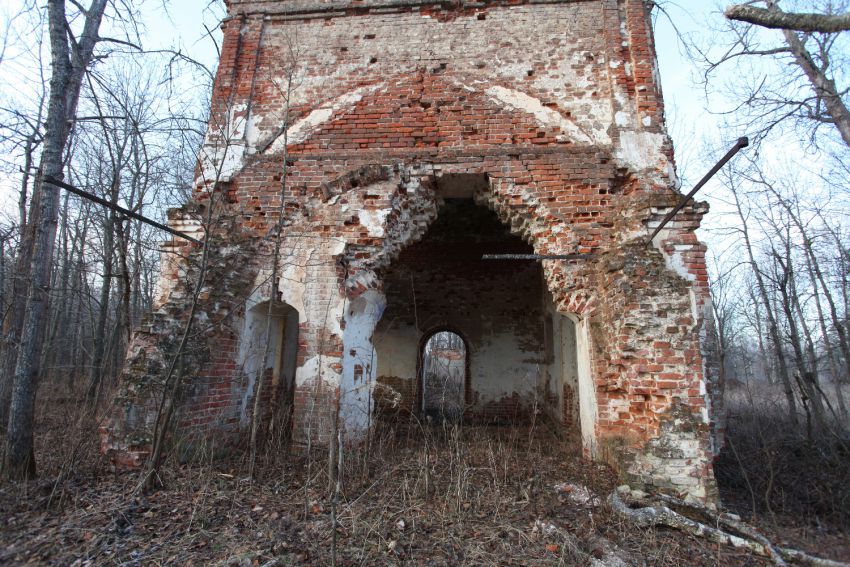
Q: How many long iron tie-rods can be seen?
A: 3